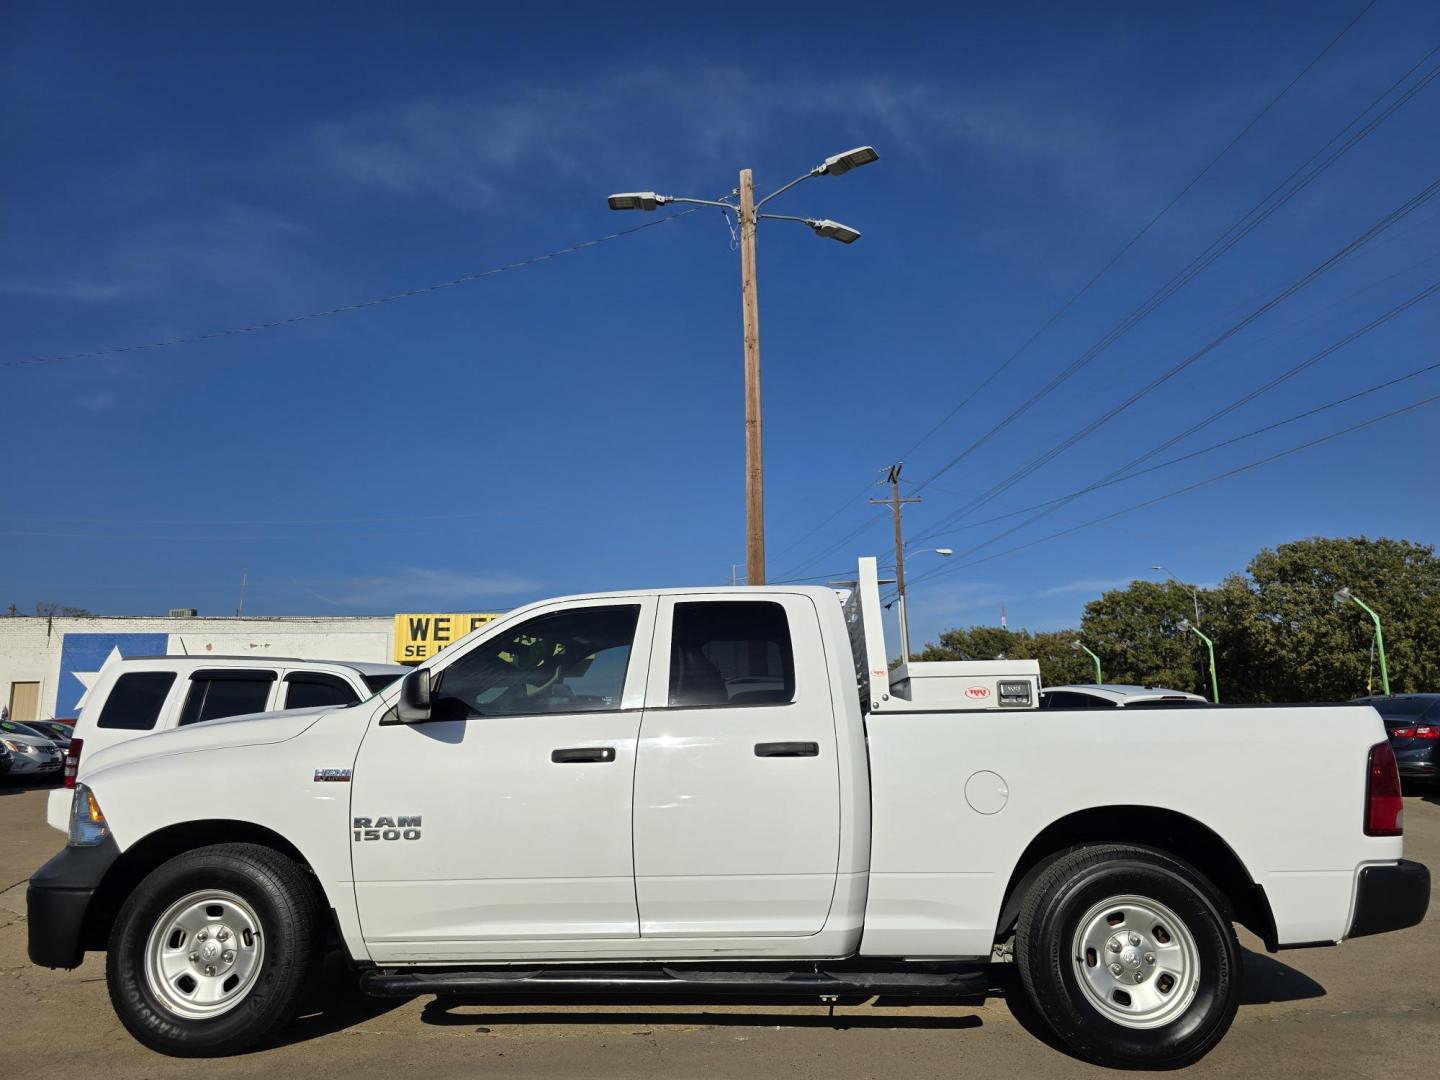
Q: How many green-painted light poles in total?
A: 3